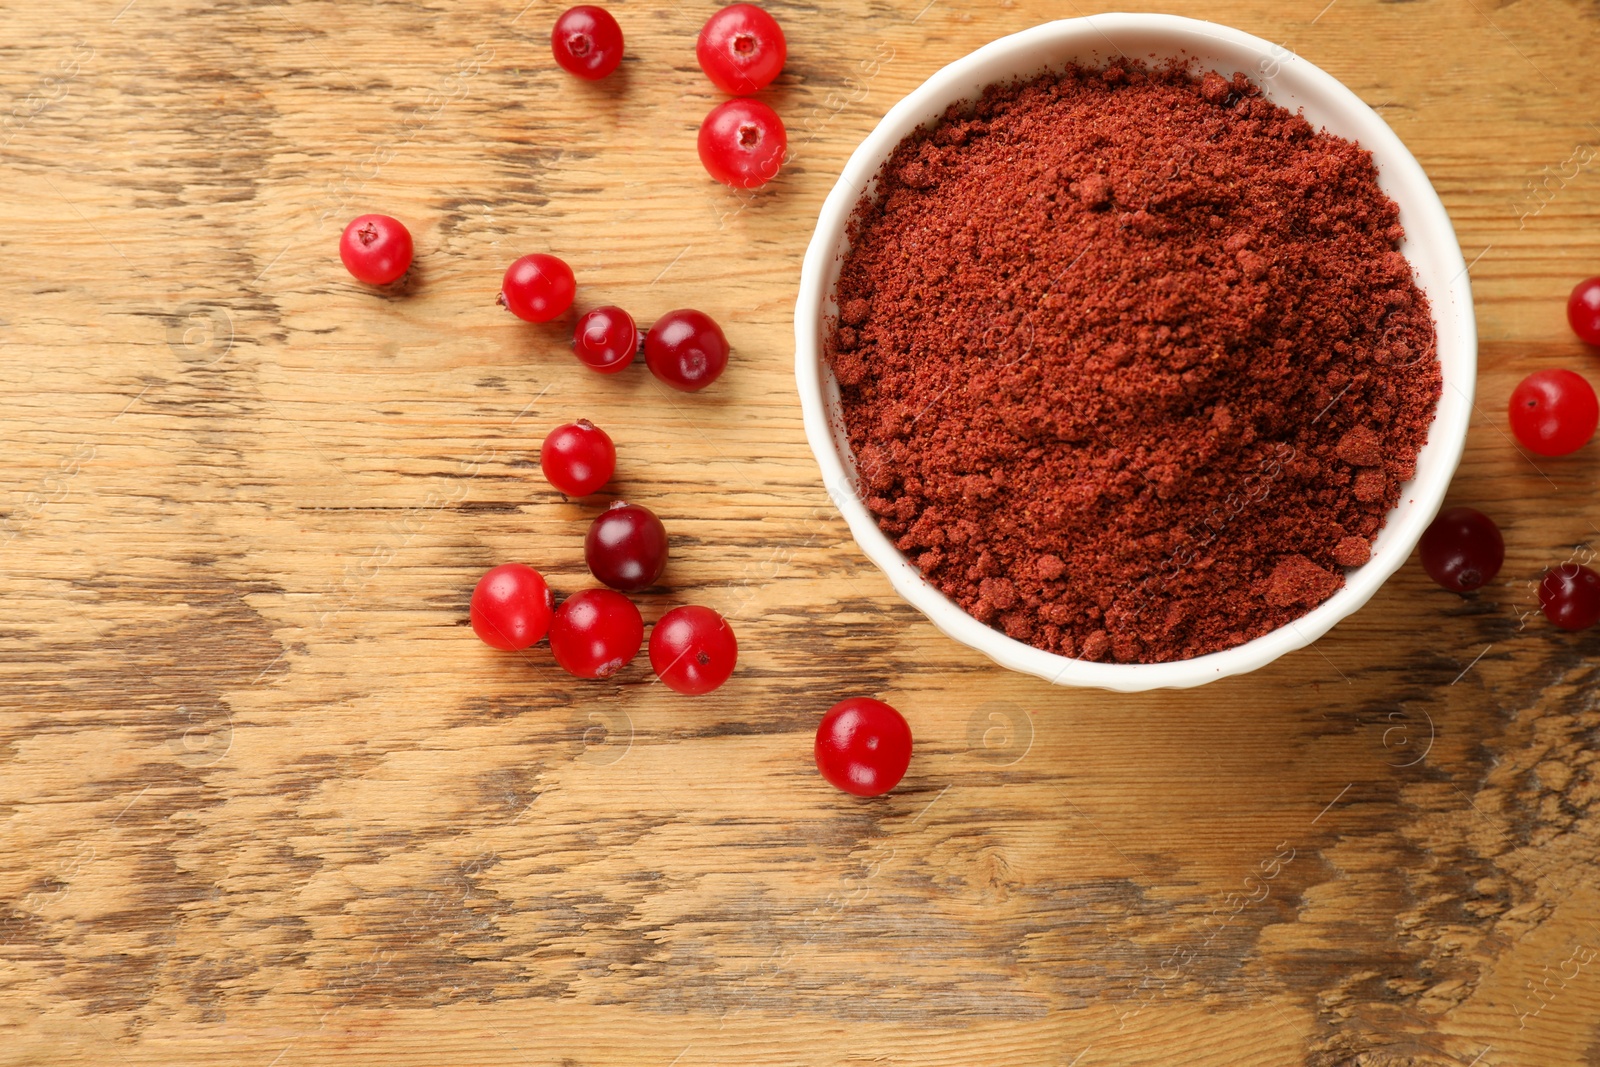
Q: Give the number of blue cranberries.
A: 0